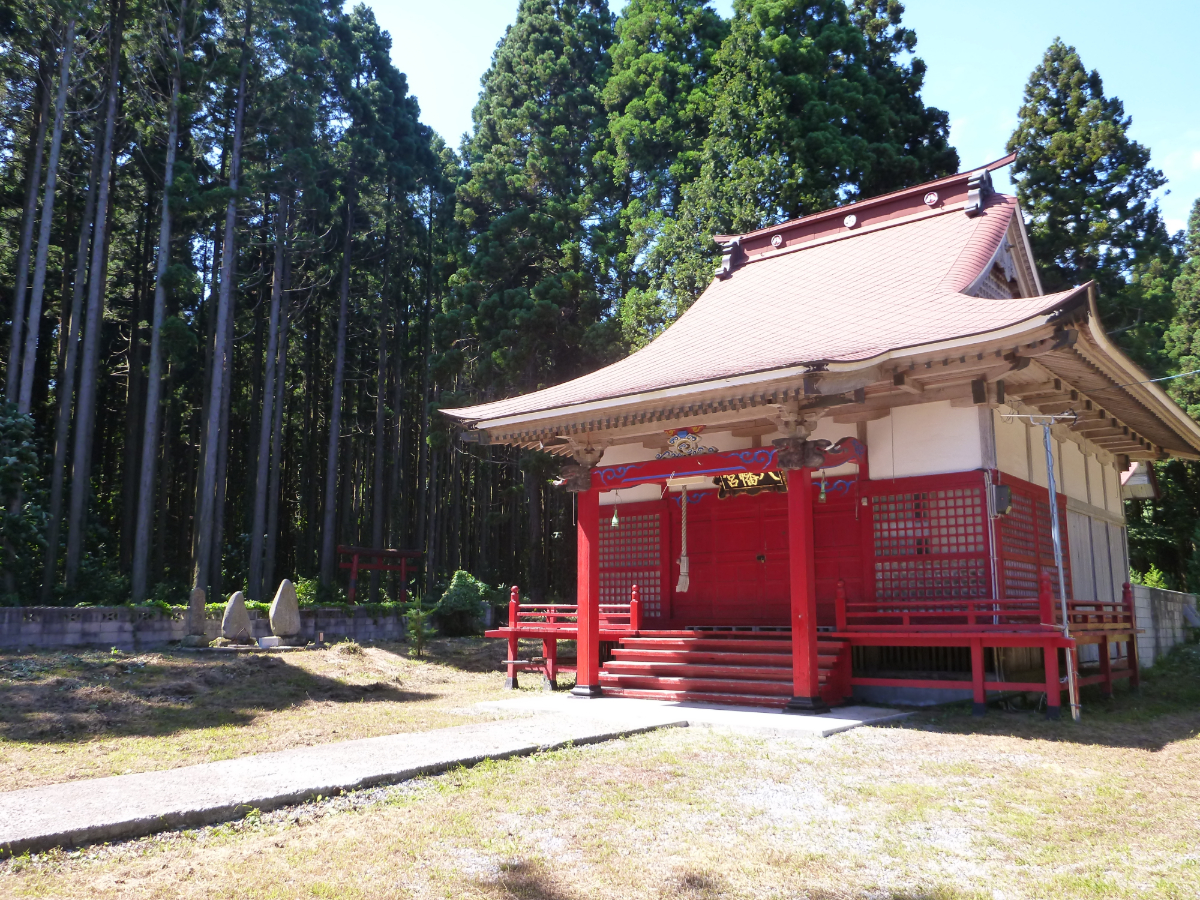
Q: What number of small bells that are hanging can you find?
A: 2